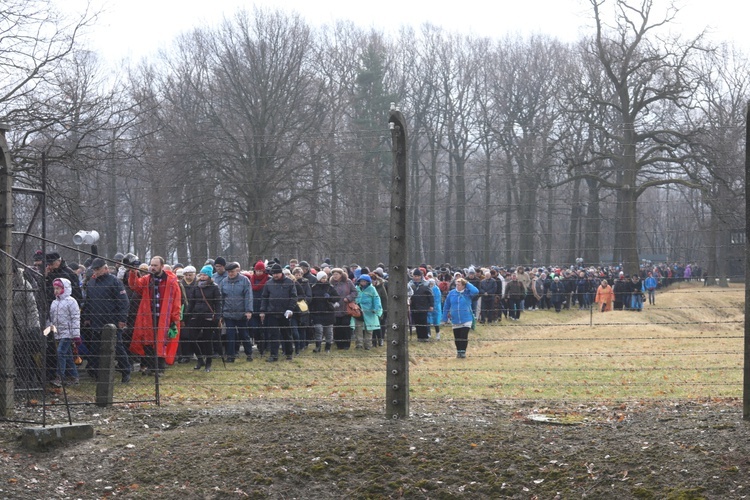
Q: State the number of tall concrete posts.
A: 3